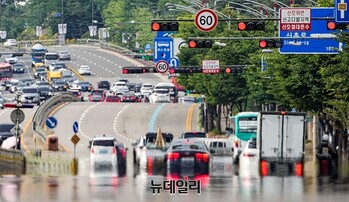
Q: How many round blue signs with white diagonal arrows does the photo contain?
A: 2